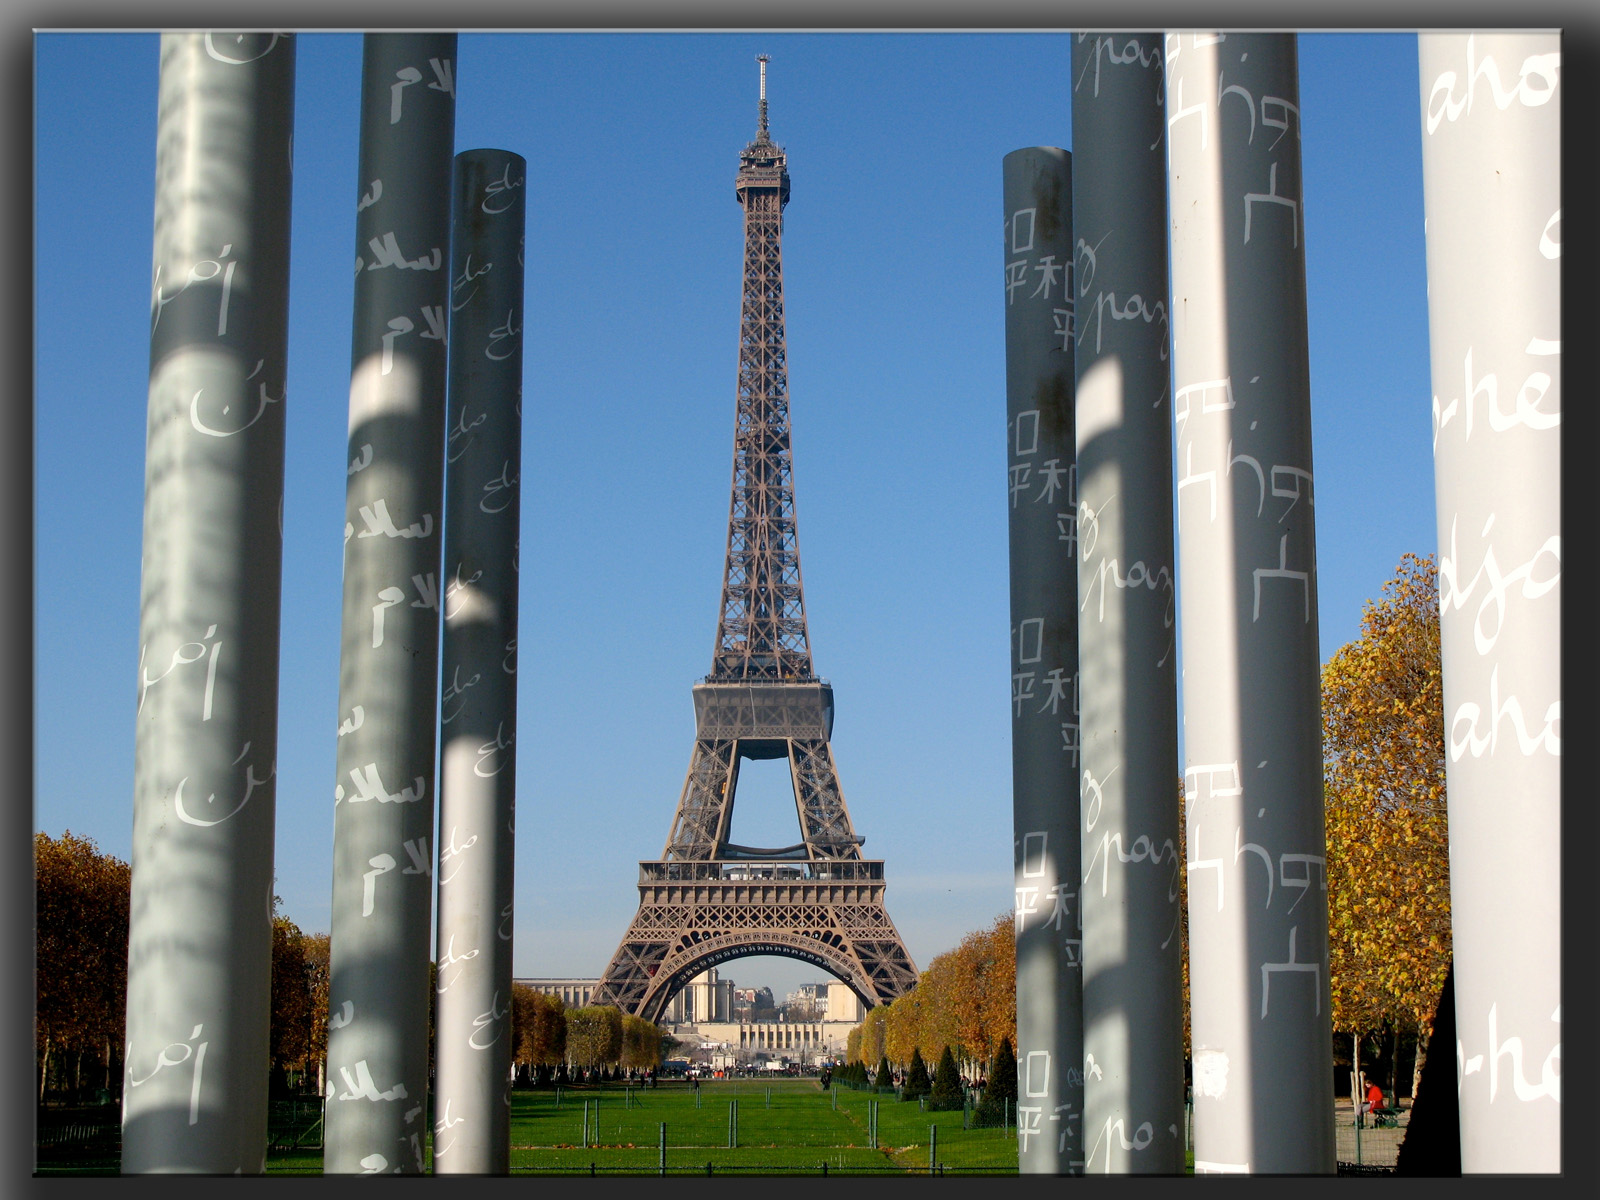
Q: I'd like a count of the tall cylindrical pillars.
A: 7